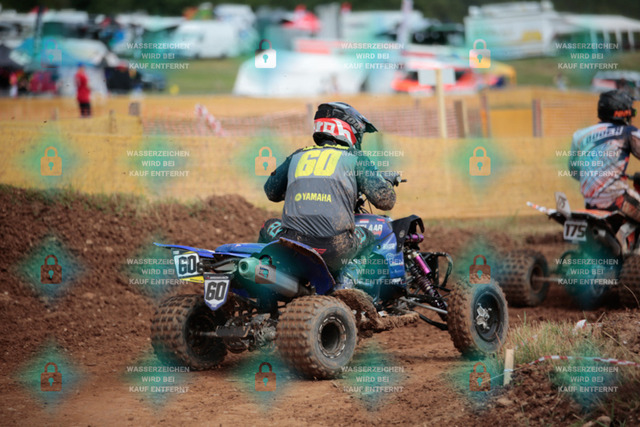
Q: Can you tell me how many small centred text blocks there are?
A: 12